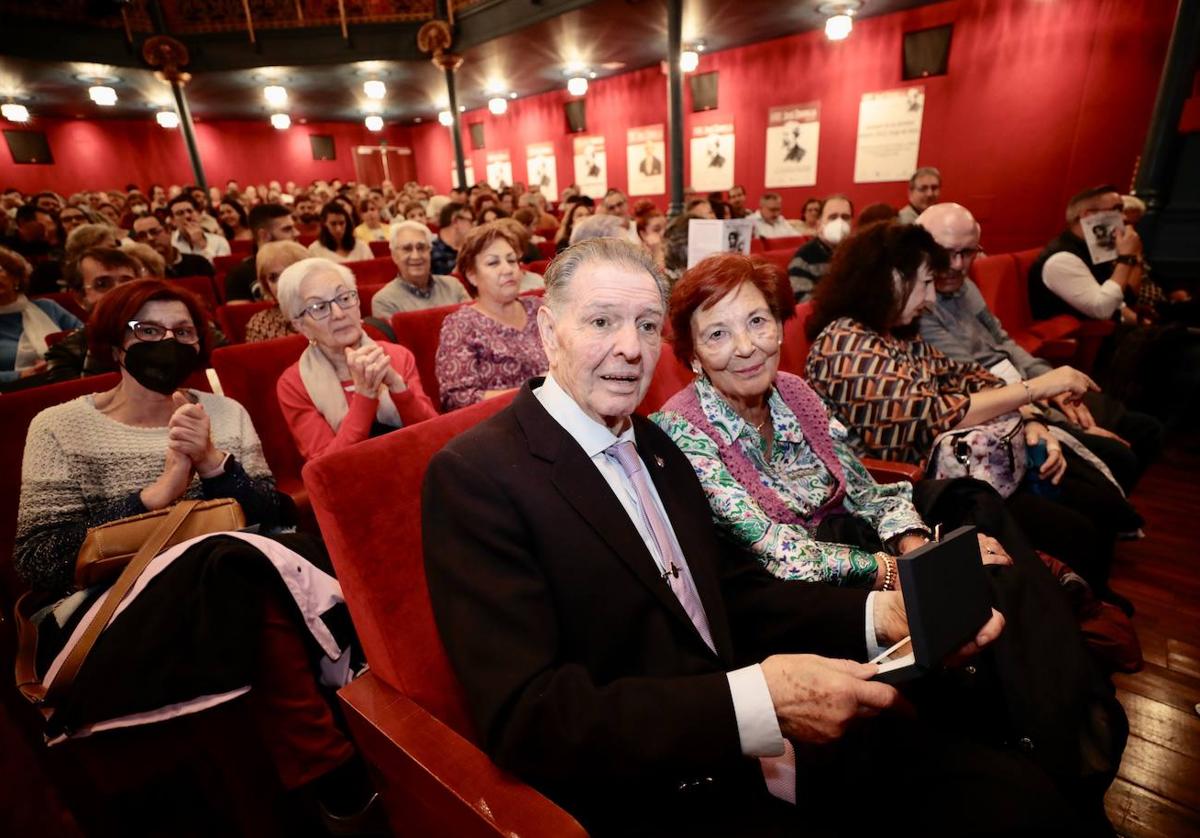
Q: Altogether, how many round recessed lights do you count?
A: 12